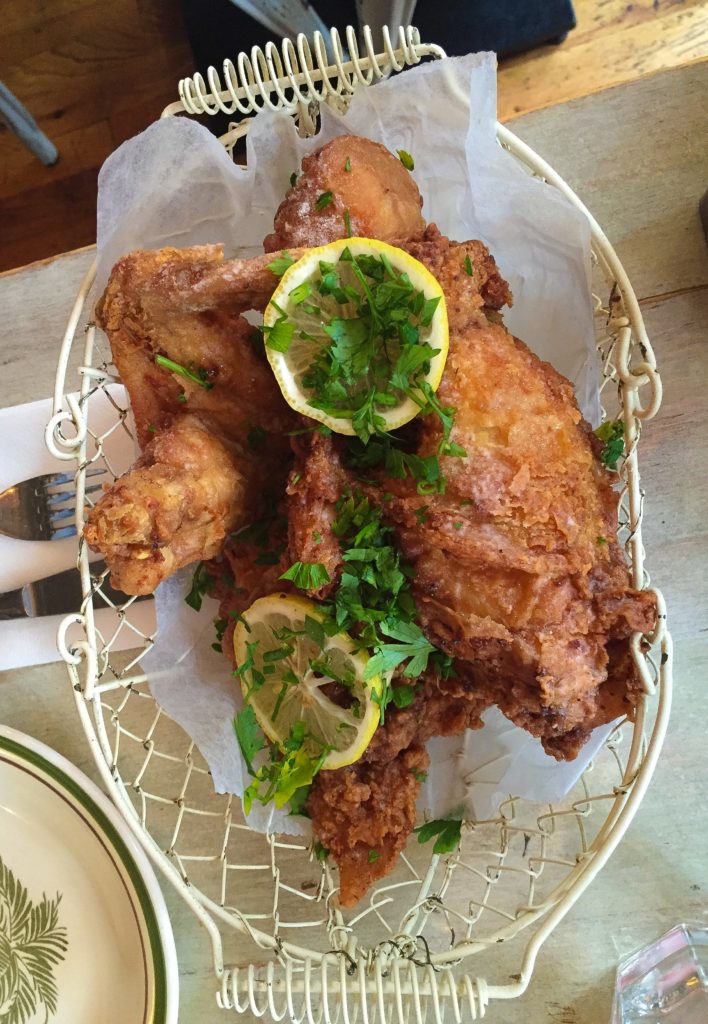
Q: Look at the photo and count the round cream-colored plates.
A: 1